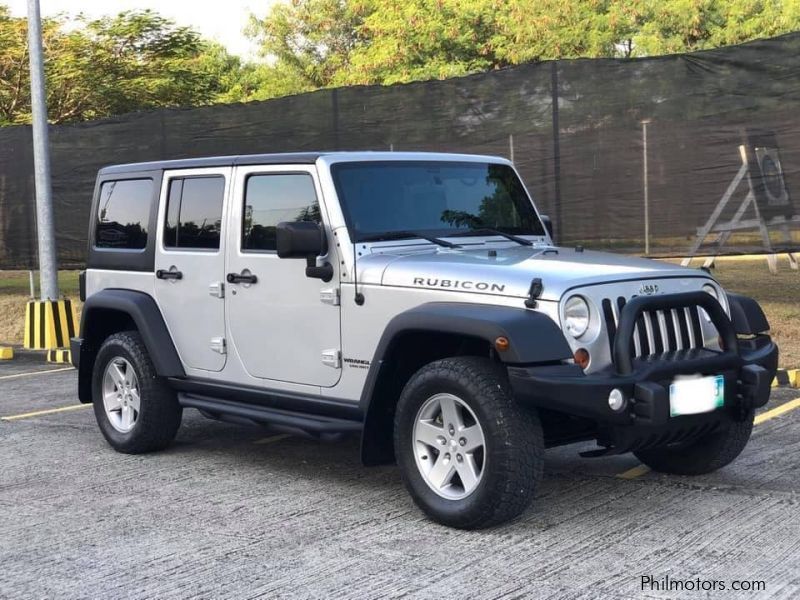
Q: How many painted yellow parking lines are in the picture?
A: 4